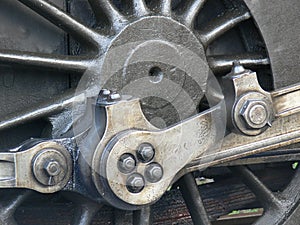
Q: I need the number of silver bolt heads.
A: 6